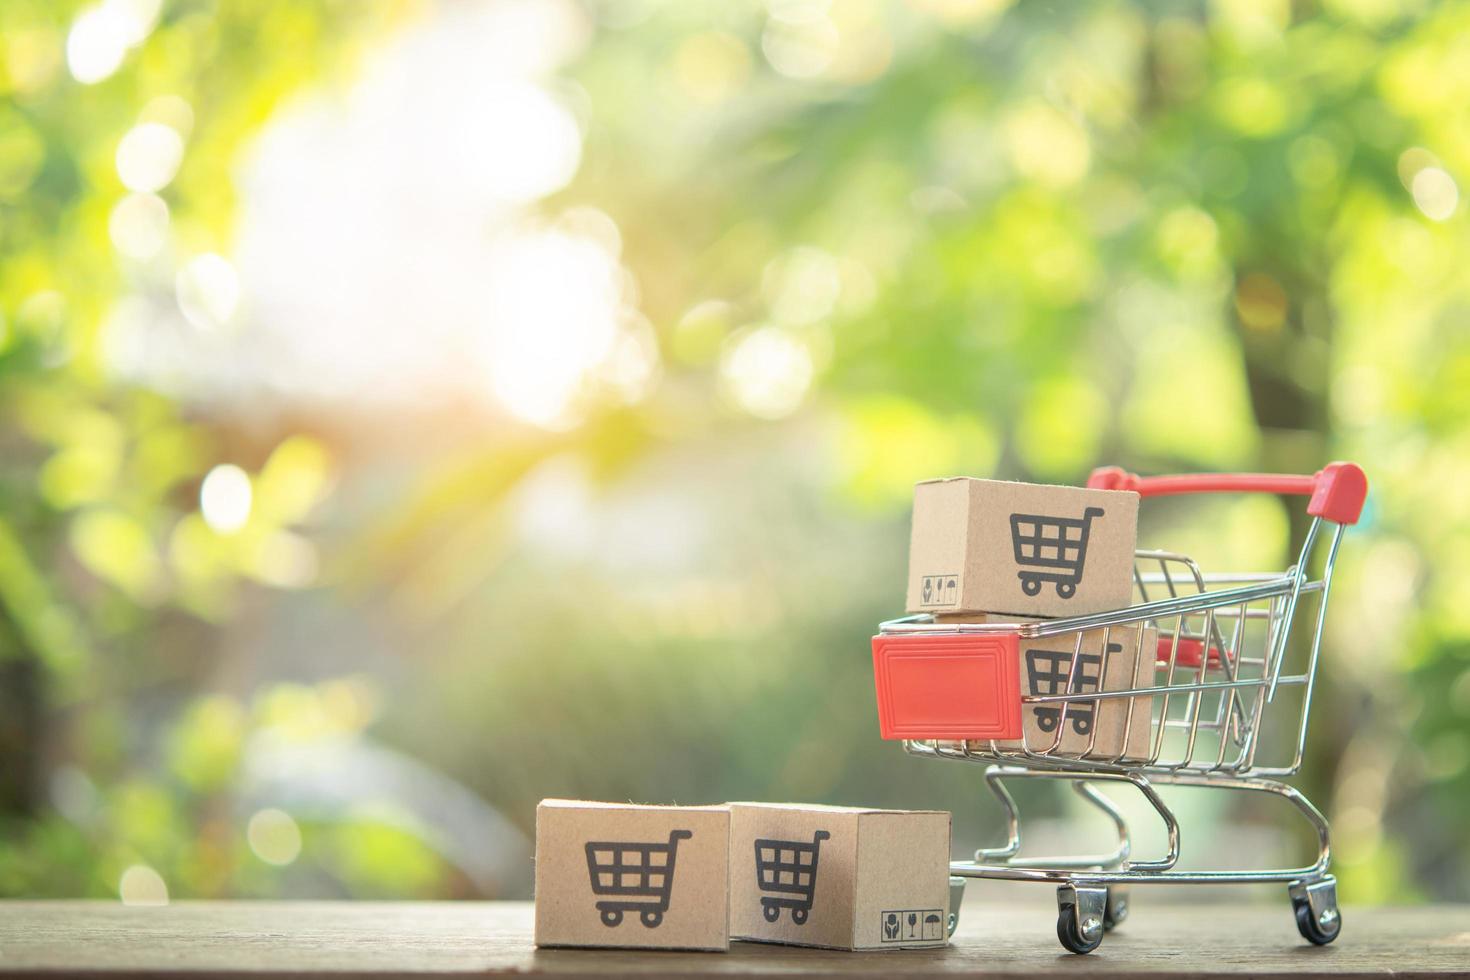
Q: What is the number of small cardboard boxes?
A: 4